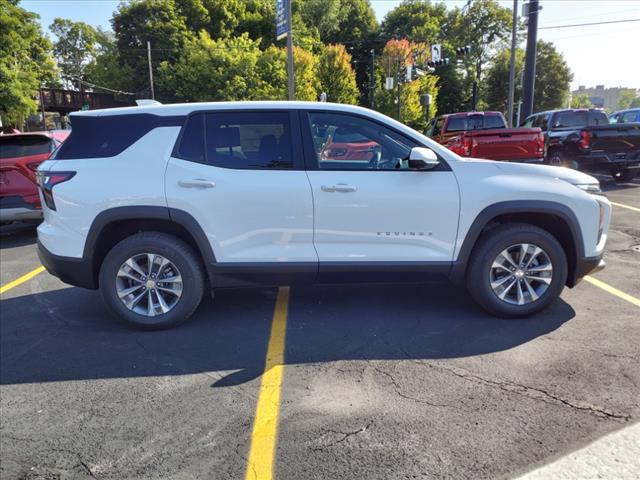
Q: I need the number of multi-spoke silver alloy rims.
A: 2